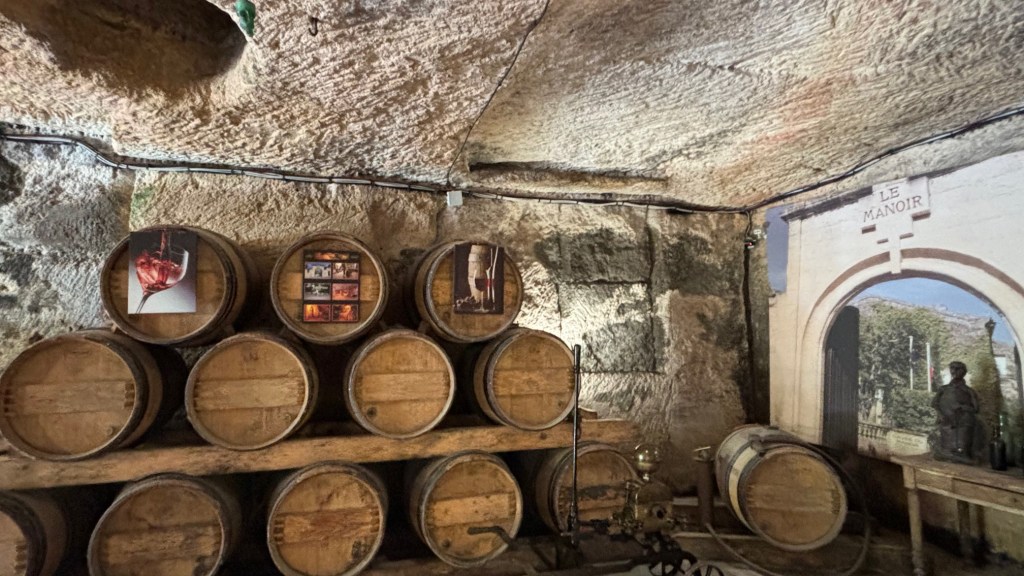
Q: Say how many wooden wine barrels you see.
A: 13